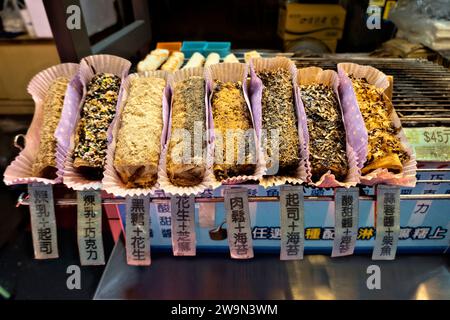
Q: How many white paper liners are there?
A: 8